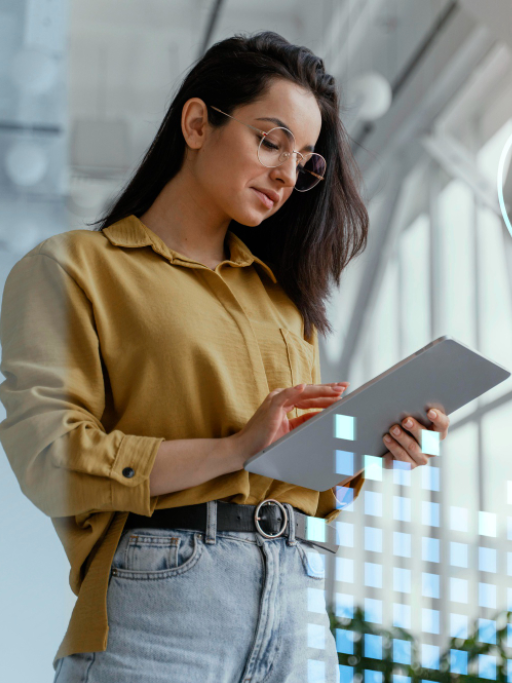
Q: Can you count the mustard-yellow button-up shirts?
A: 1